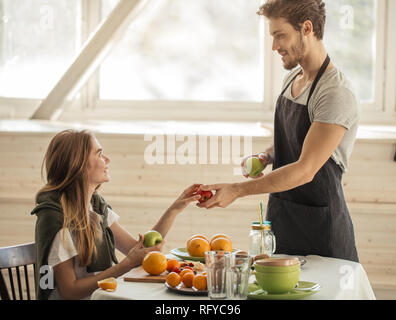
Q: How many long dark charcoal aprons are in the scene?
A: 1